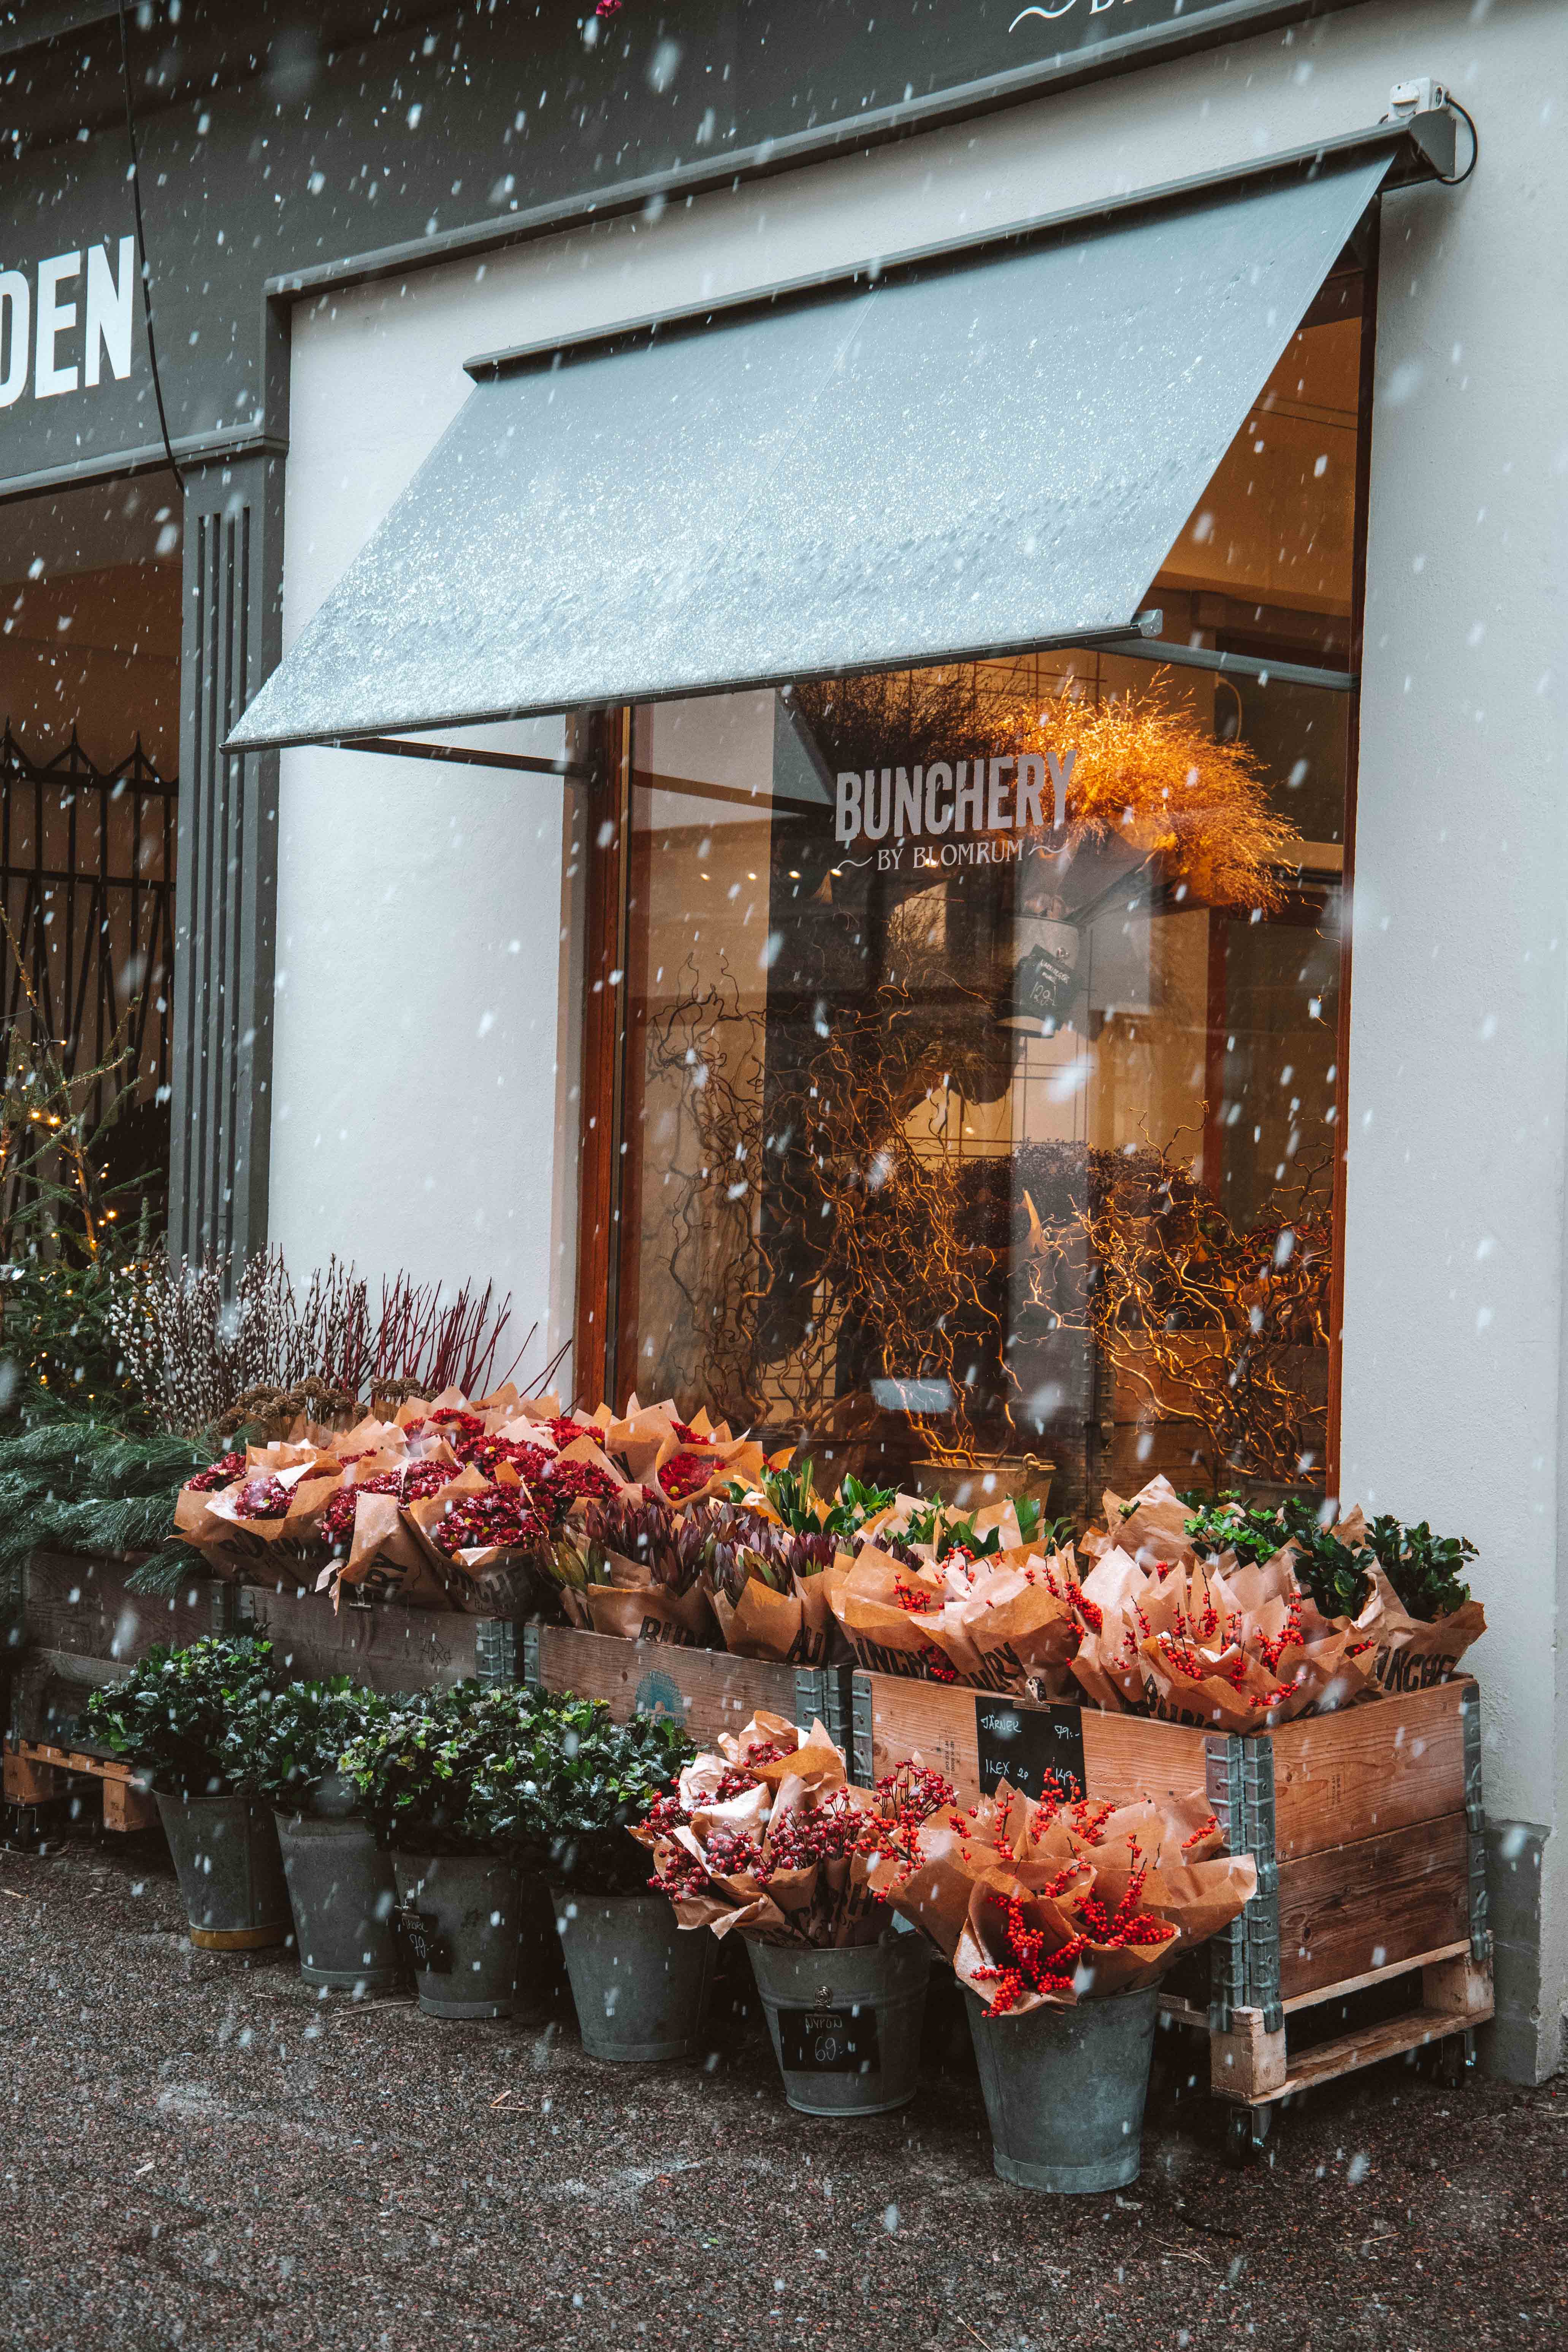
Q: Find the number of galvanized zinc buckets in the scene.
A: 6